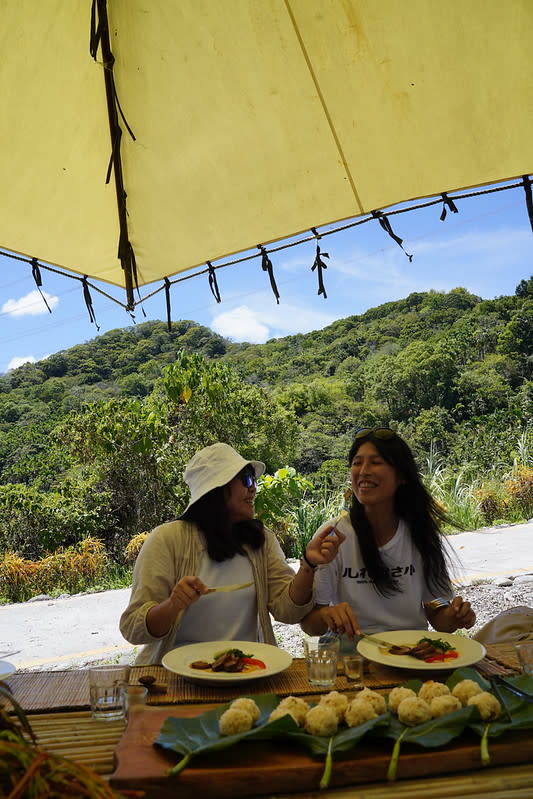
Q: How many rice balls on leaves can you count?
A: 14